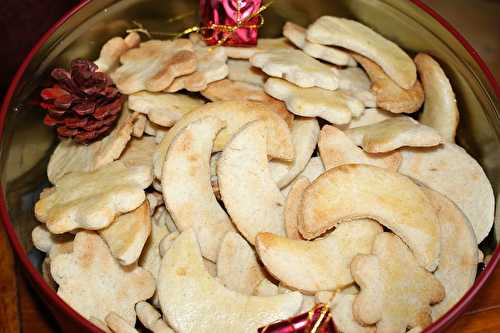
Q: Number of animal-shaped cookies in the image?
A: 0